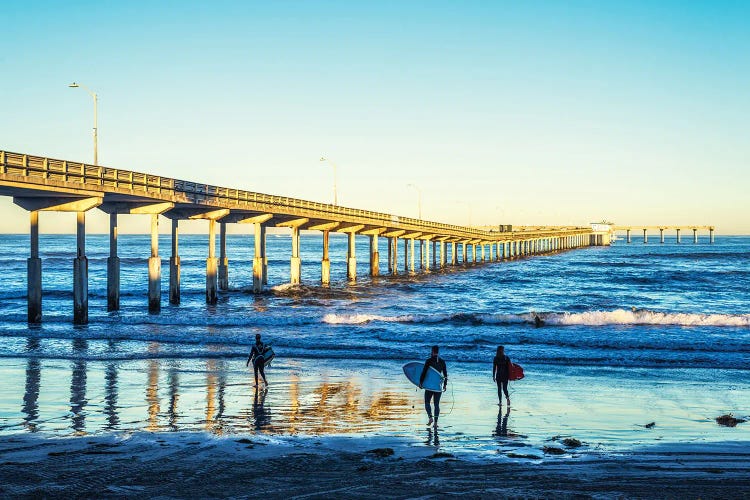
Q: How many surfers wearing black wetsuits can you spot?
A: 3